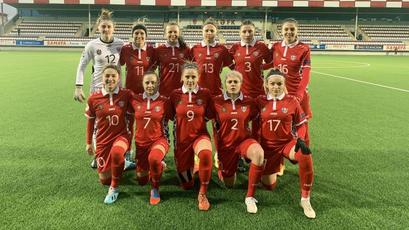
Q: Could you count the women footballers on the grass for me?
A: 11